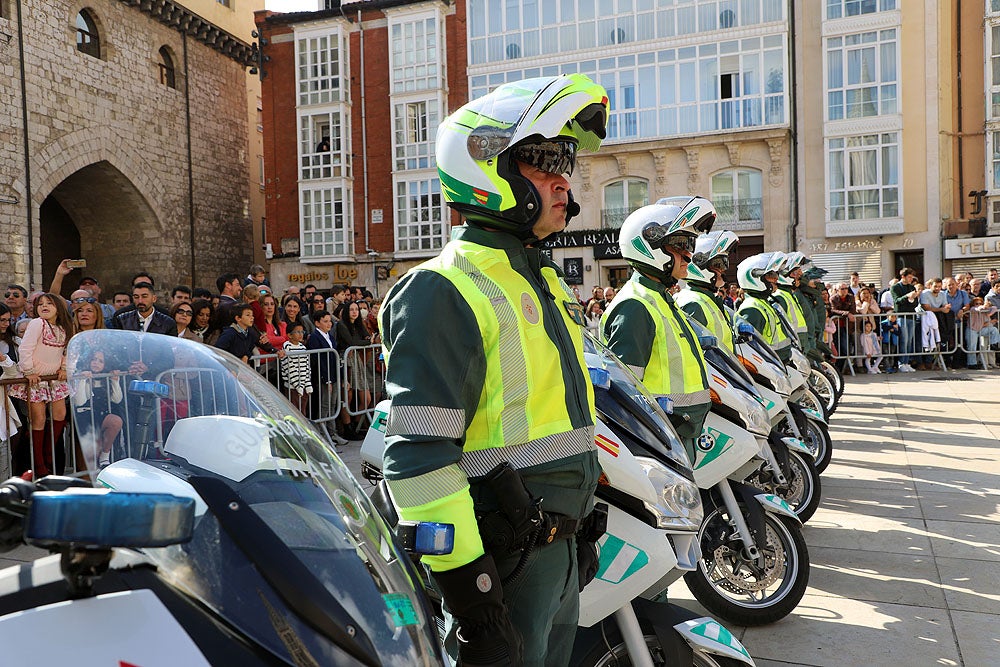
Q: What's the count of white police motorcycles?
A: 5